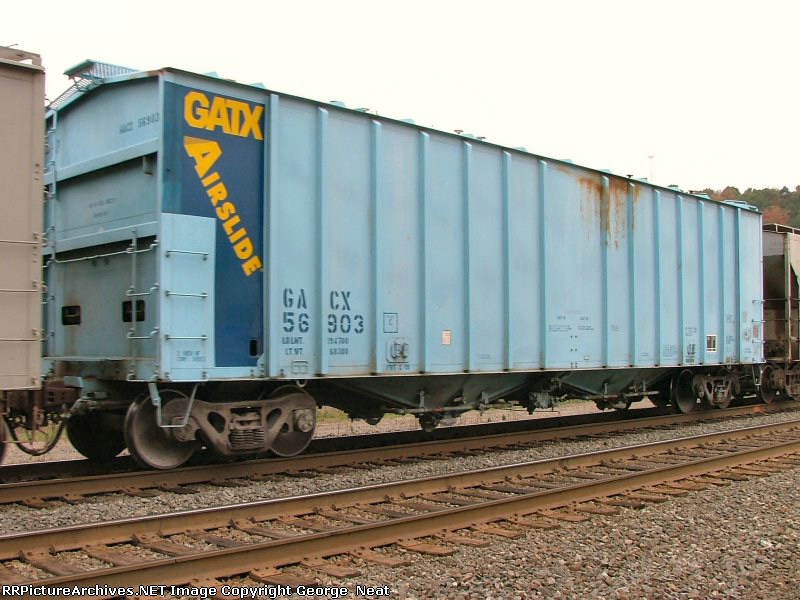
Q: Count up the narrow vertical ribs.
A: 14